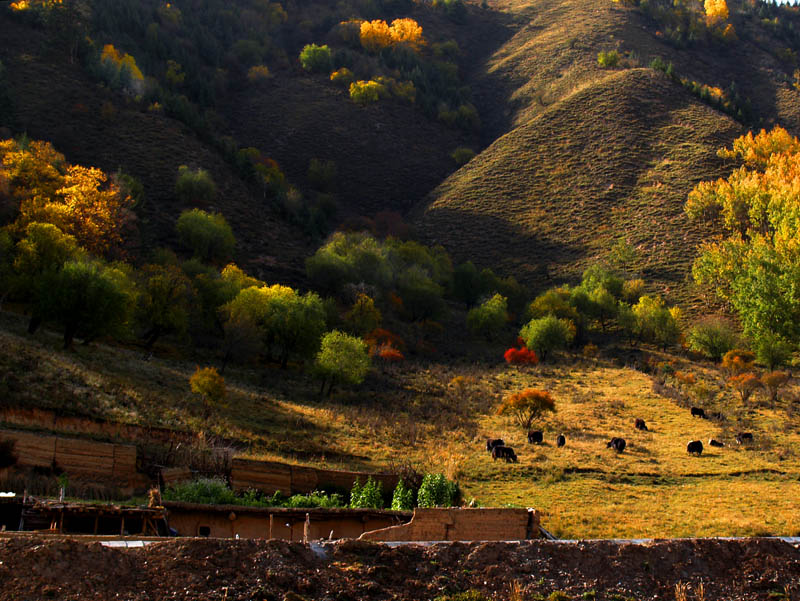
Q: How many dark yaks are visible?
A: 10